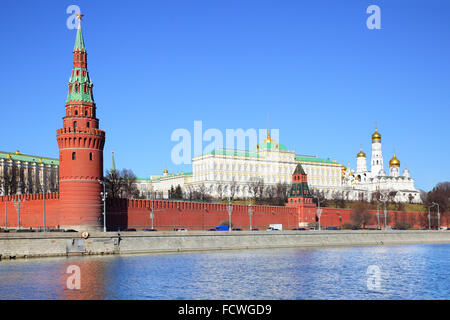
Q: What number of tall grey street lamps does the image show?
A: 12